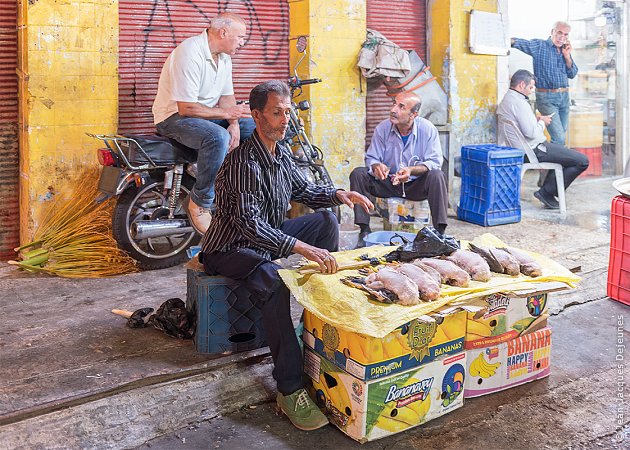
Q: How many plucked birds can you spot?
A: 7